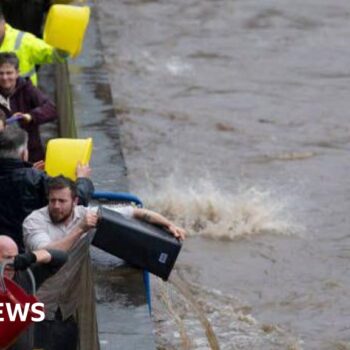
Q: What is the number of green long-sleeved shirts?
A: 1